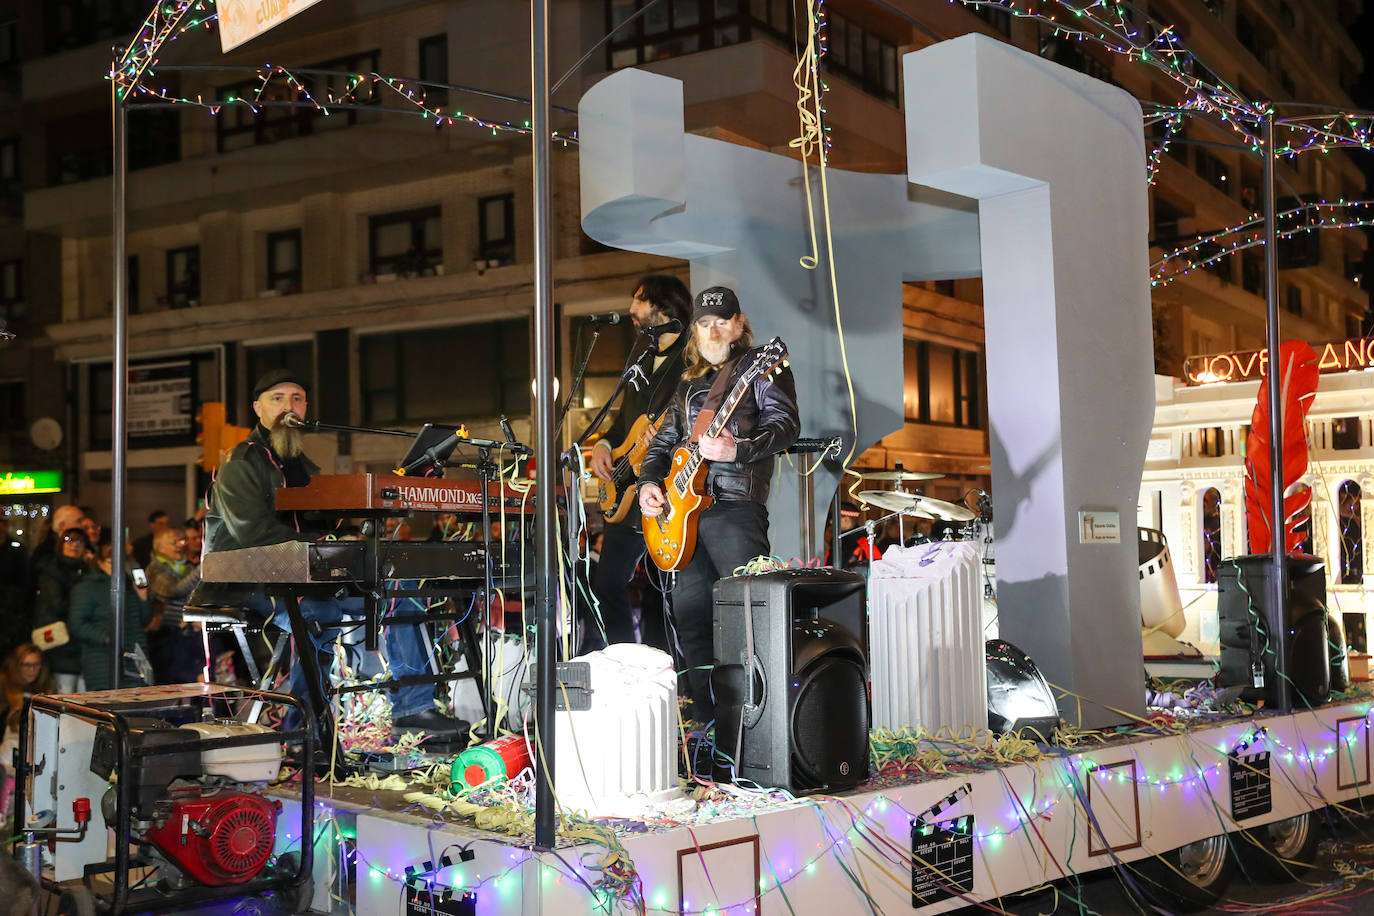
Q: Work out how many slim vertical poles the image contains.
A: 3